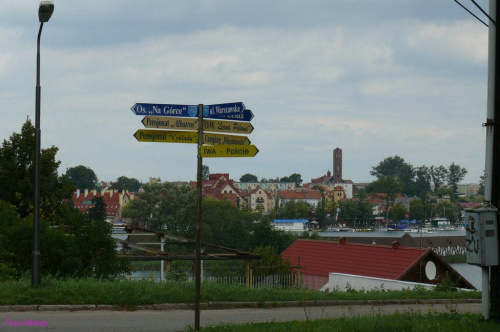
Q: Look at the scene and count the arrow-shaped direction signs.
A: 8